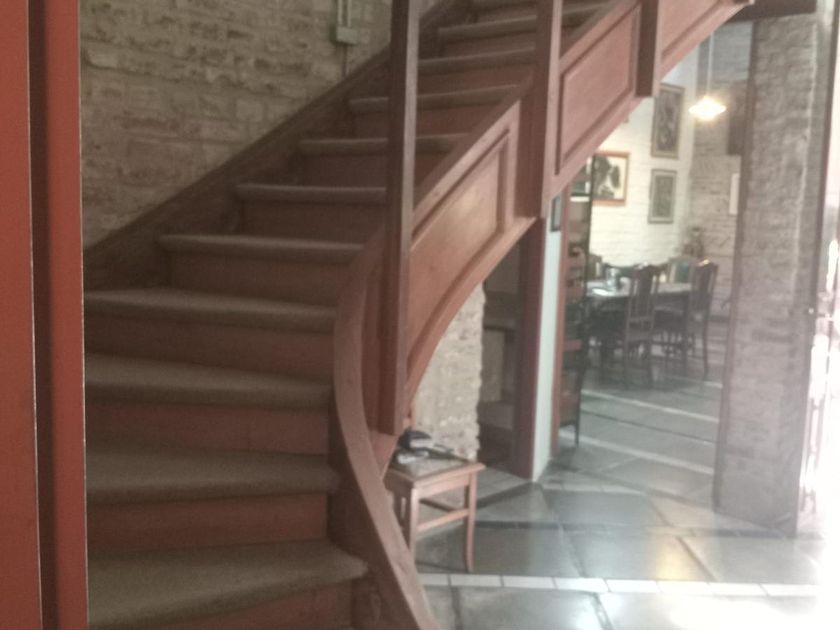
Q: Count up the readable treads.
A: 11